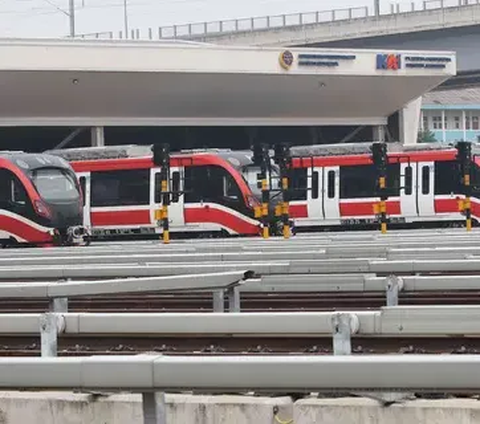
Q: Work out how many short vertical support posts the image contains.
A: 7